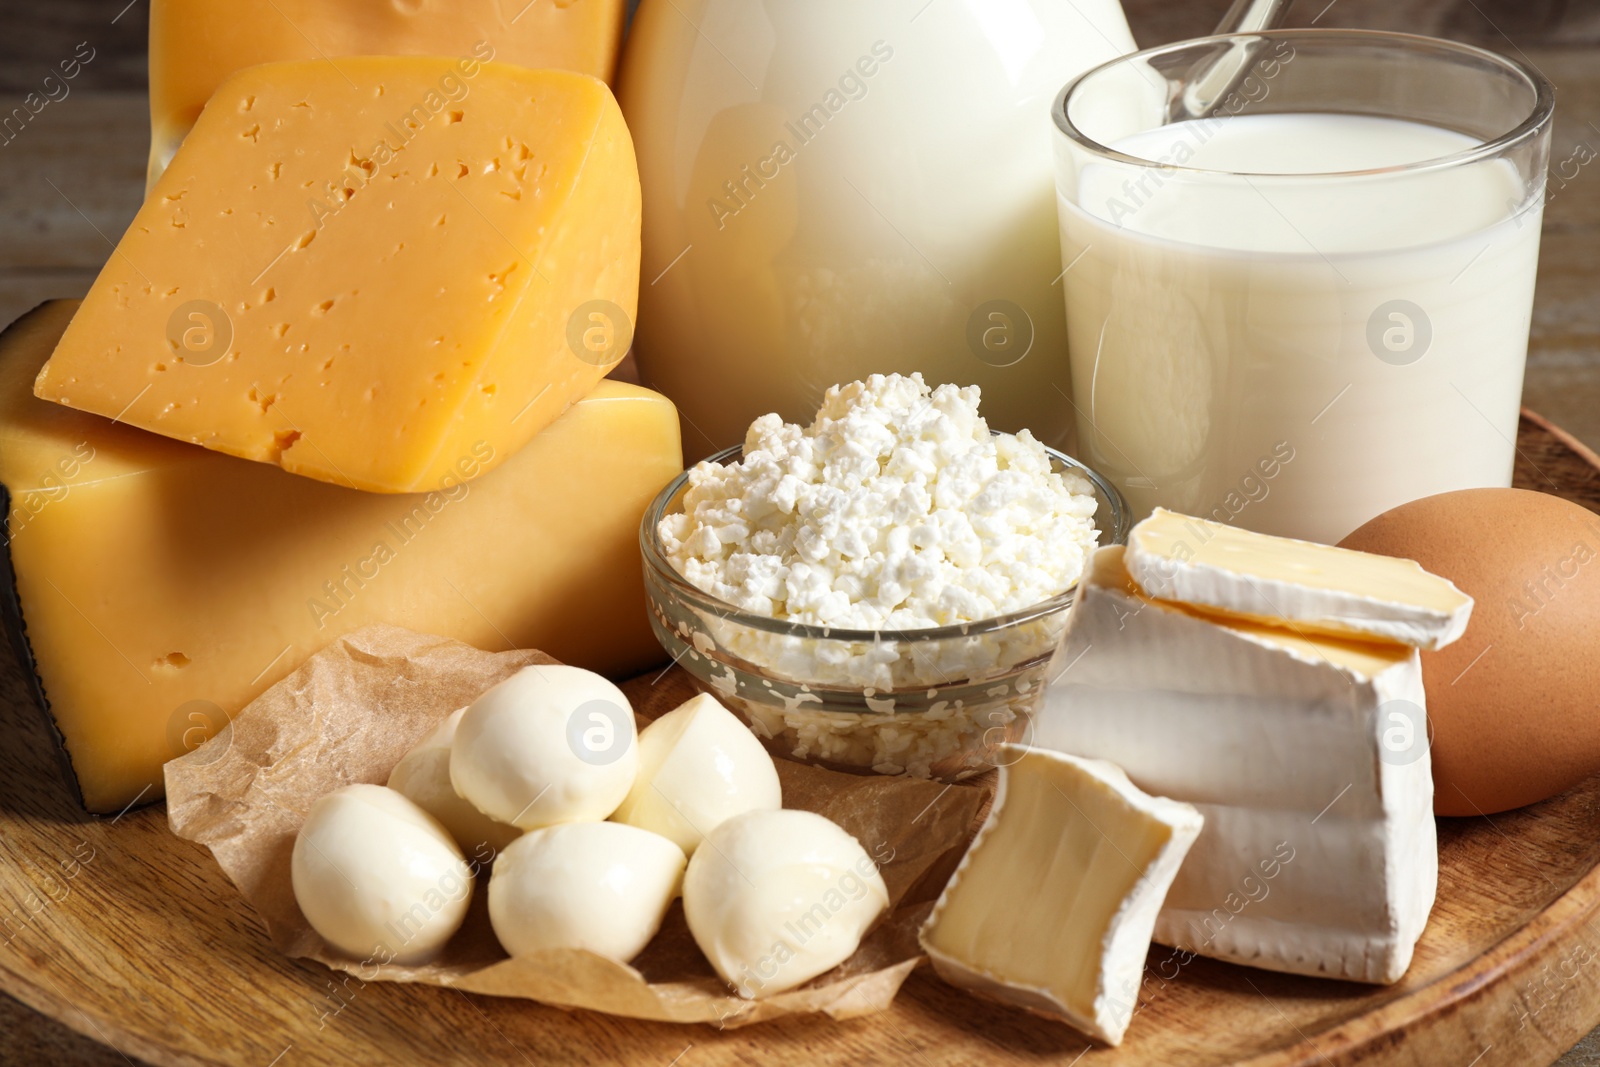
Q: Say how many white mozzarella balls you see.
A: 6